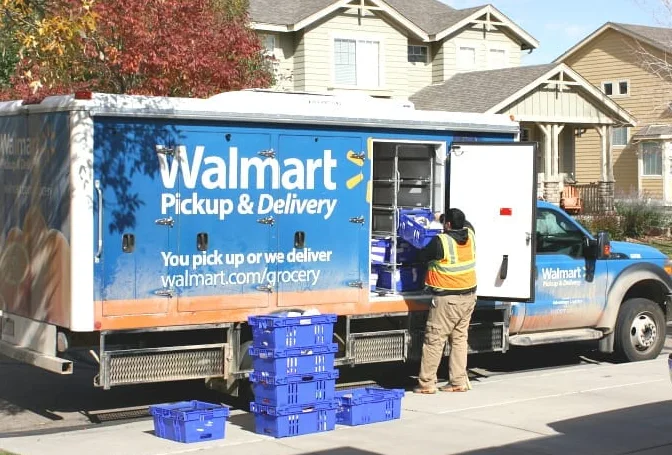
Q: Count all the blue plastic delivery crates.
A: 11